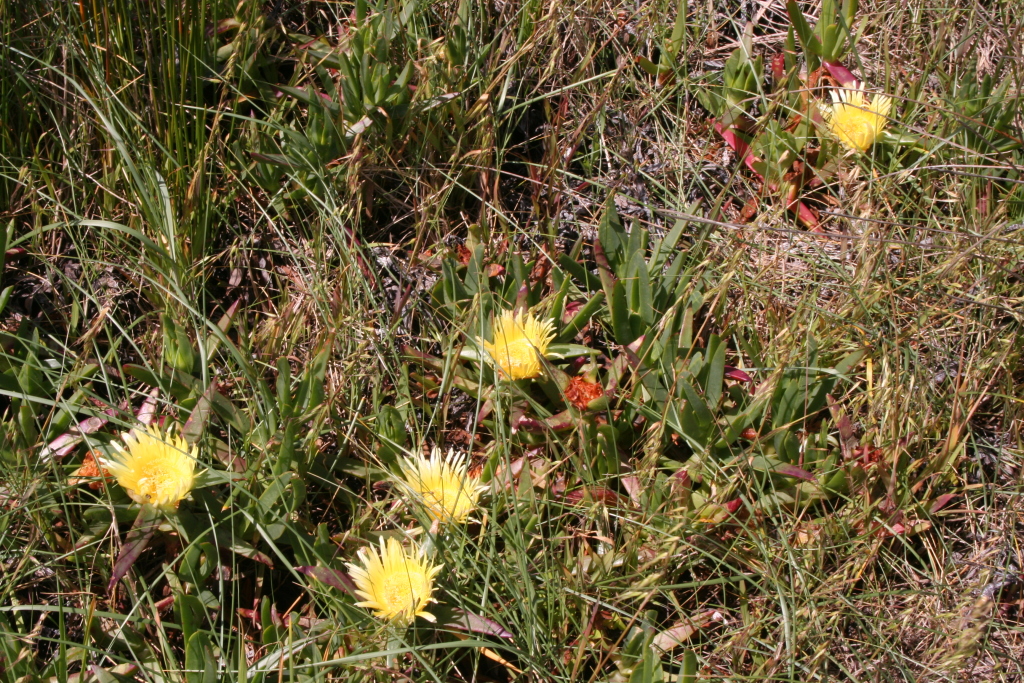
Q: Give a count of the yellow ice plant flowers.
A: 5